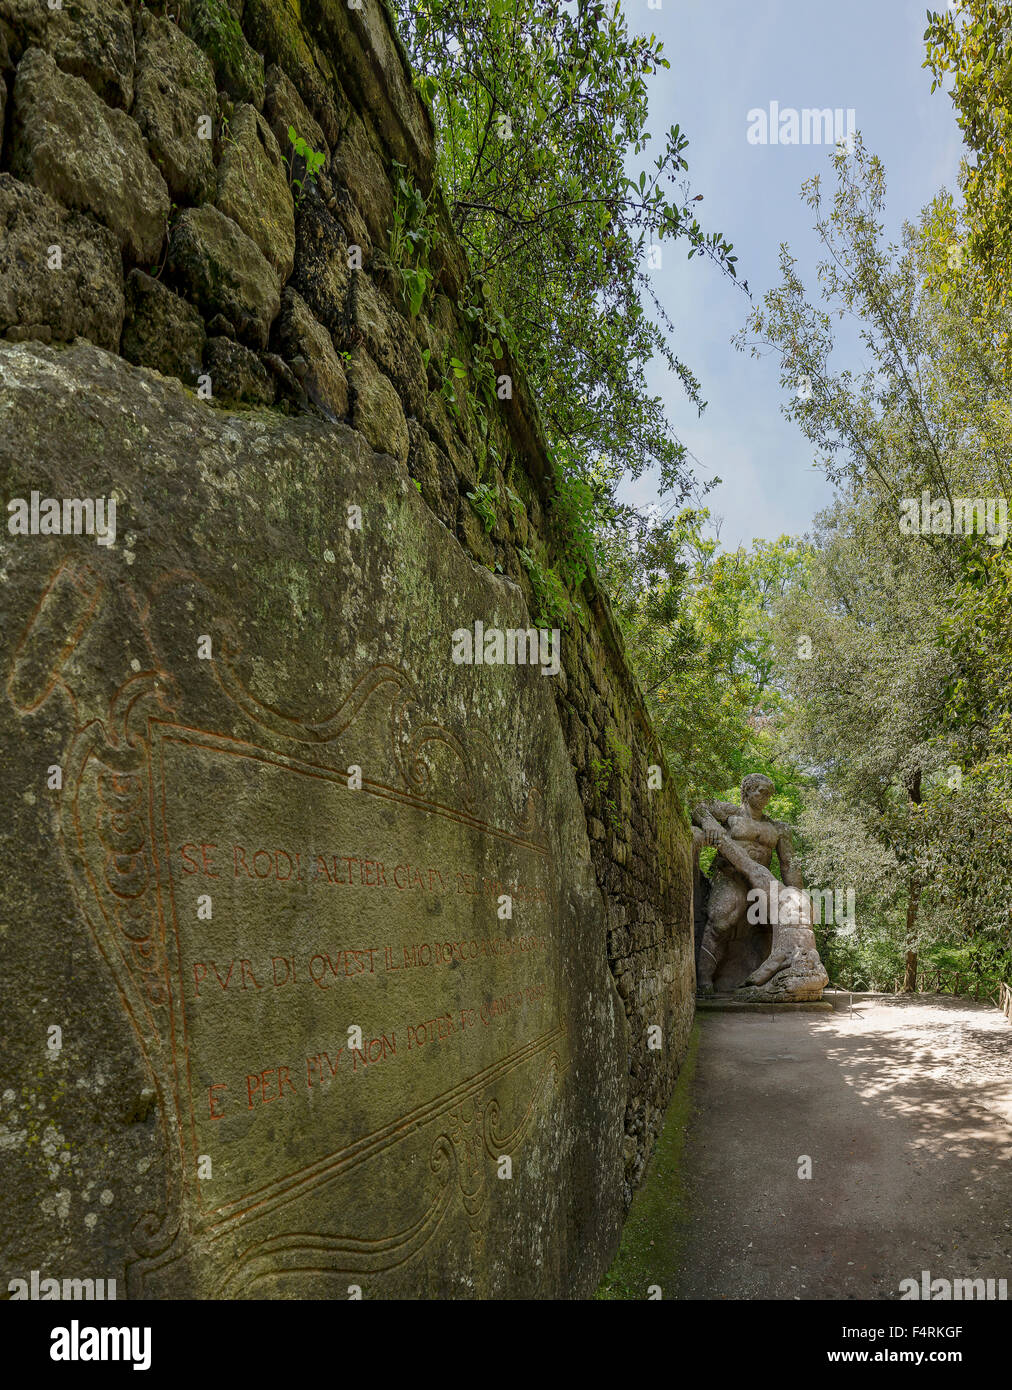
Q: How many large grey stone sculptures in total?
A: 1